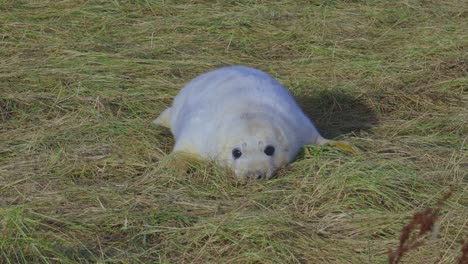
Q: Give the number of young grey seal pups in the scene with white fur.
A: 1